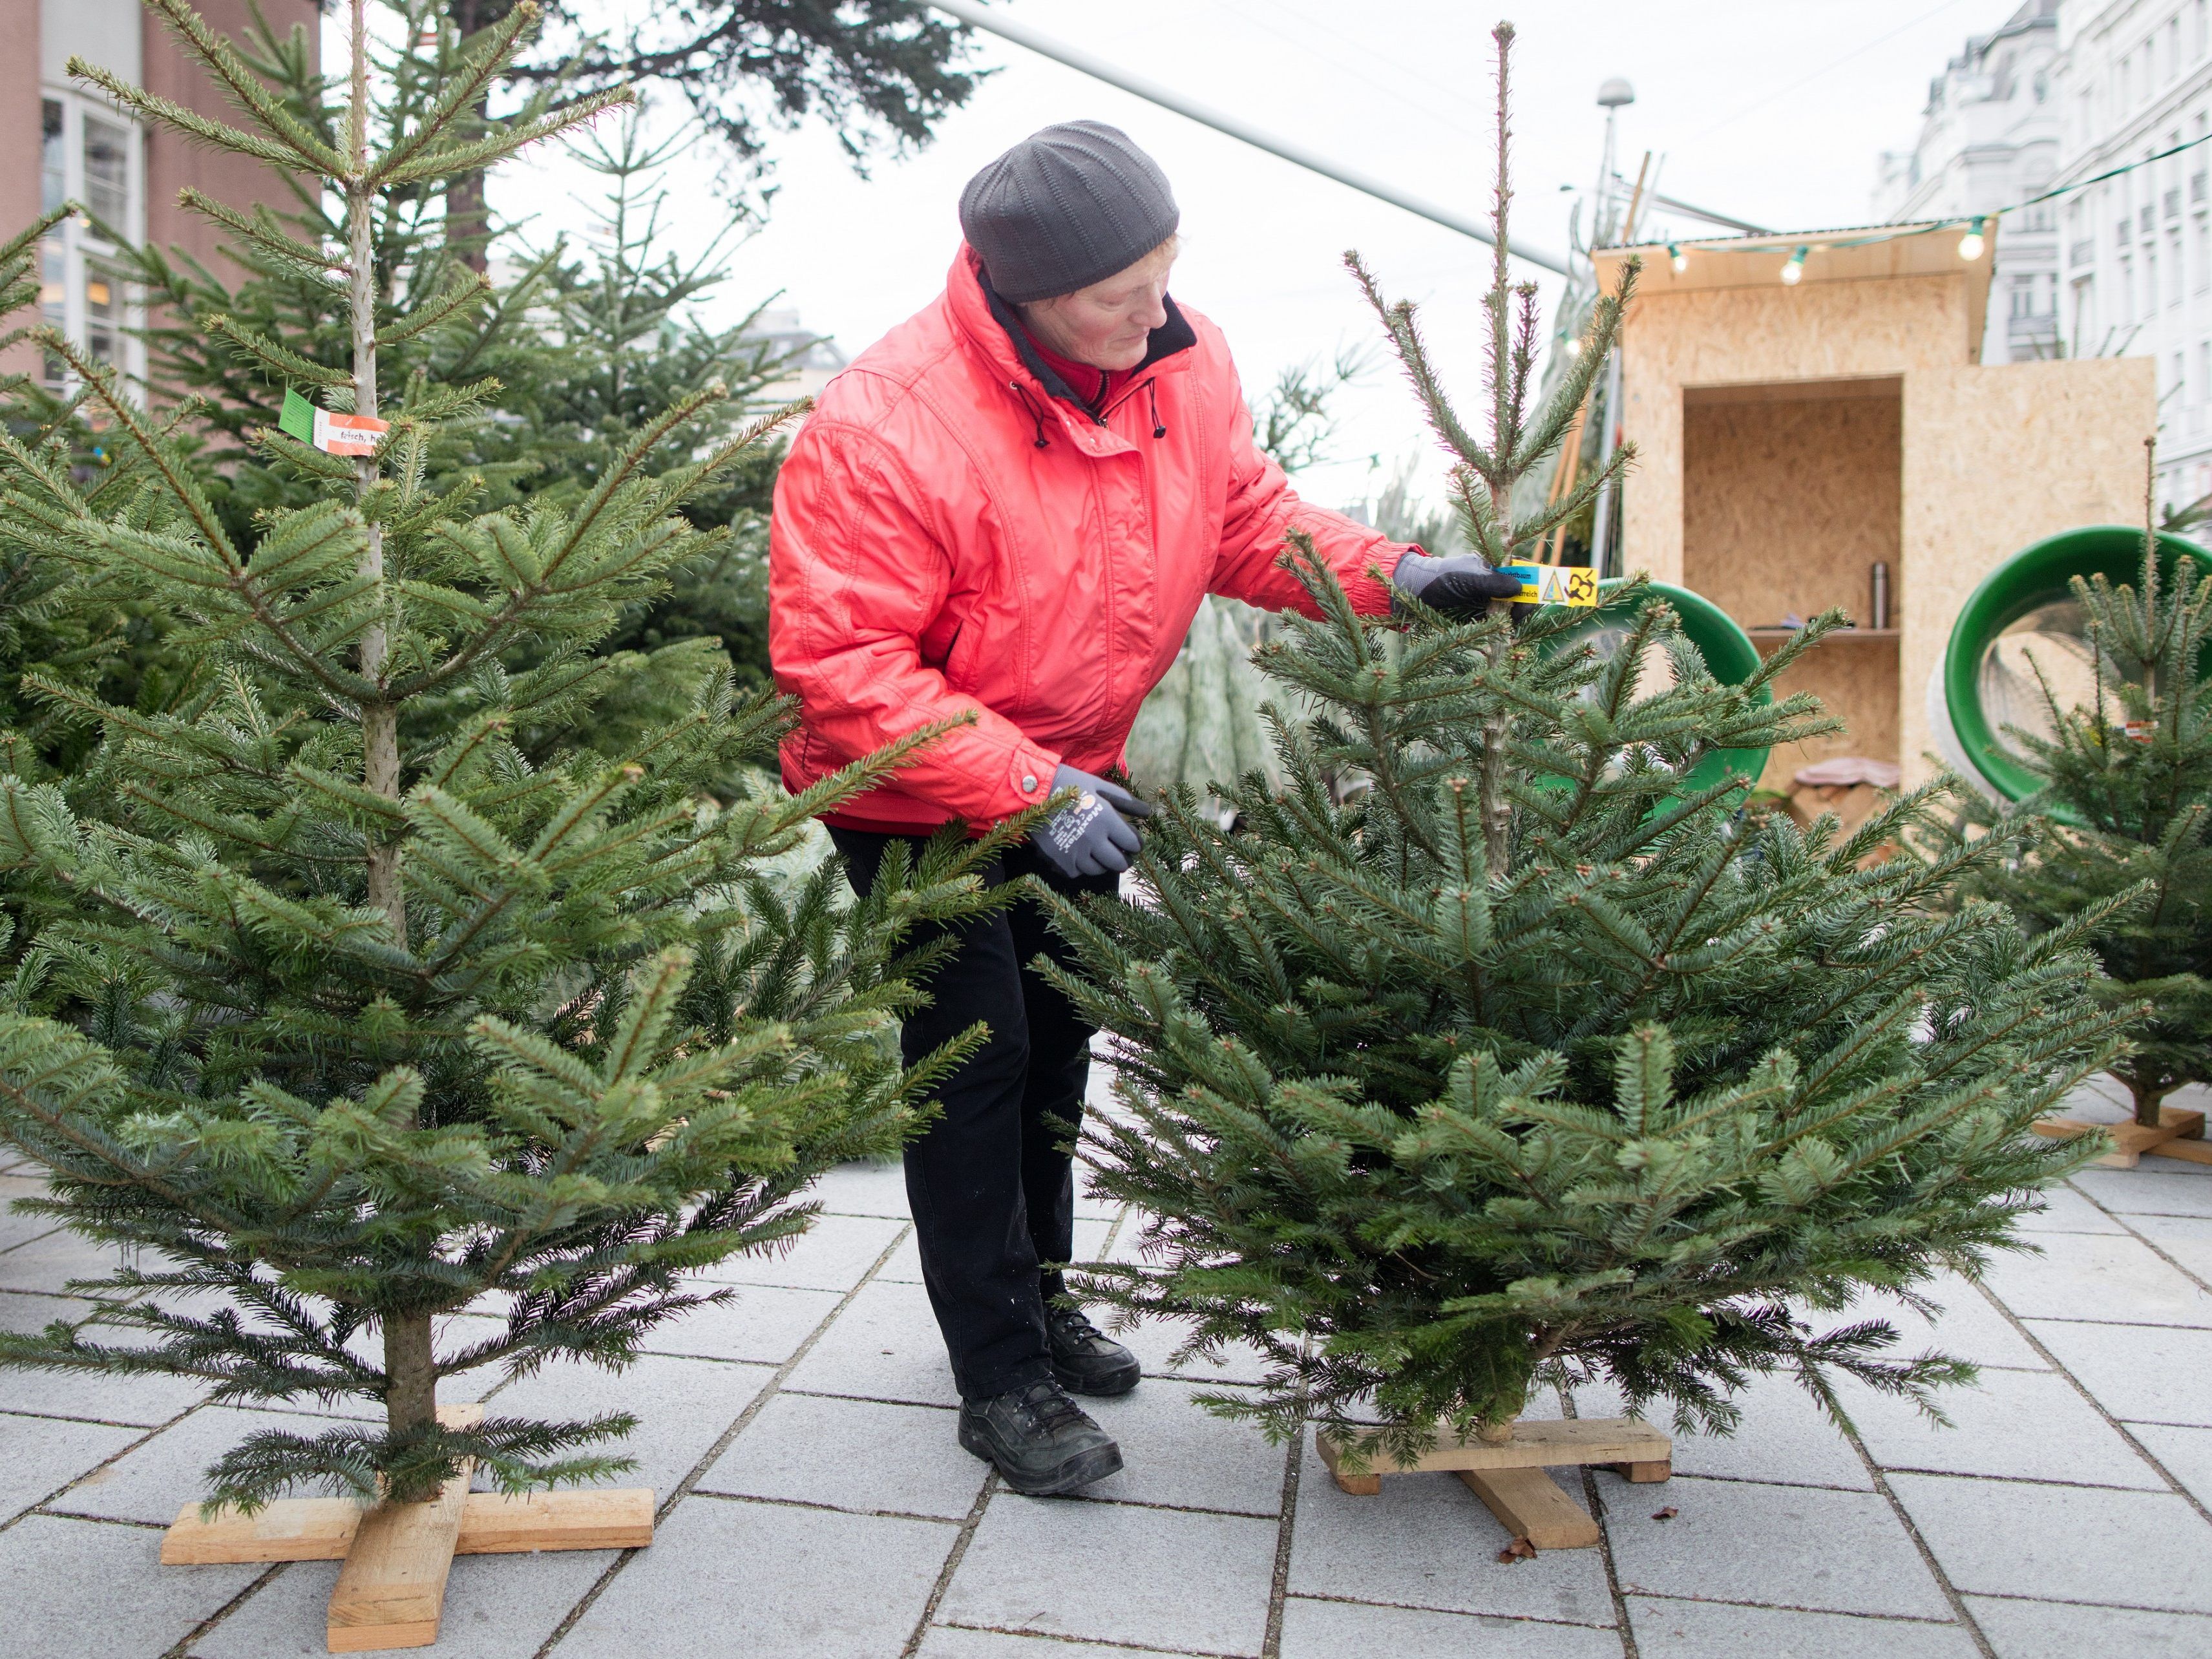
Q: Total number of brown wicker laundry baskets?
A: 0